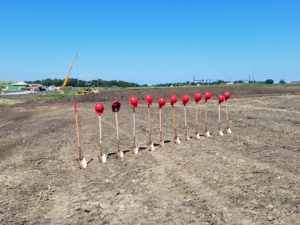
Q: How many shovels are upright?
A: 12